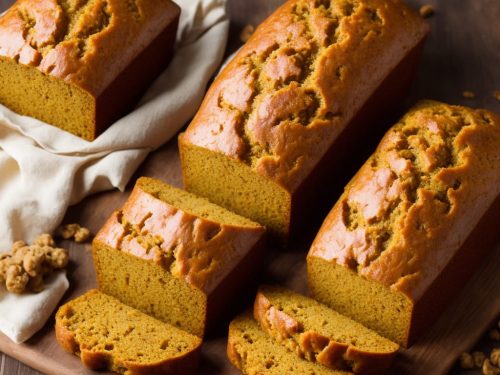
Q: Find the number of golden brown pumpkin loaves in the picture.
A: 4